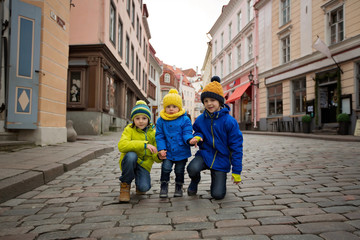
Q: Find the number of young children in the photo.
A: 3